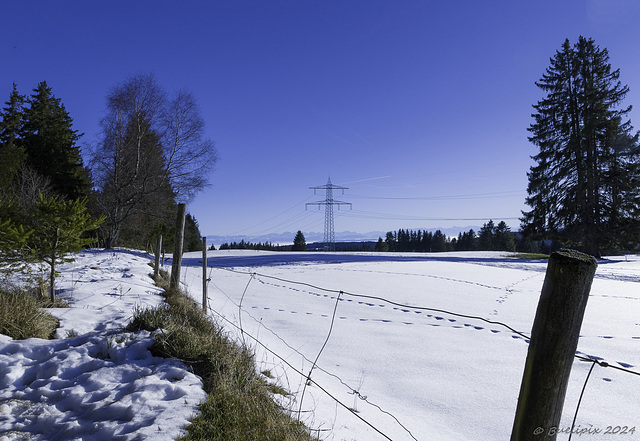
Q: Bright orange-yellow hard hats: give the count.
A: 0